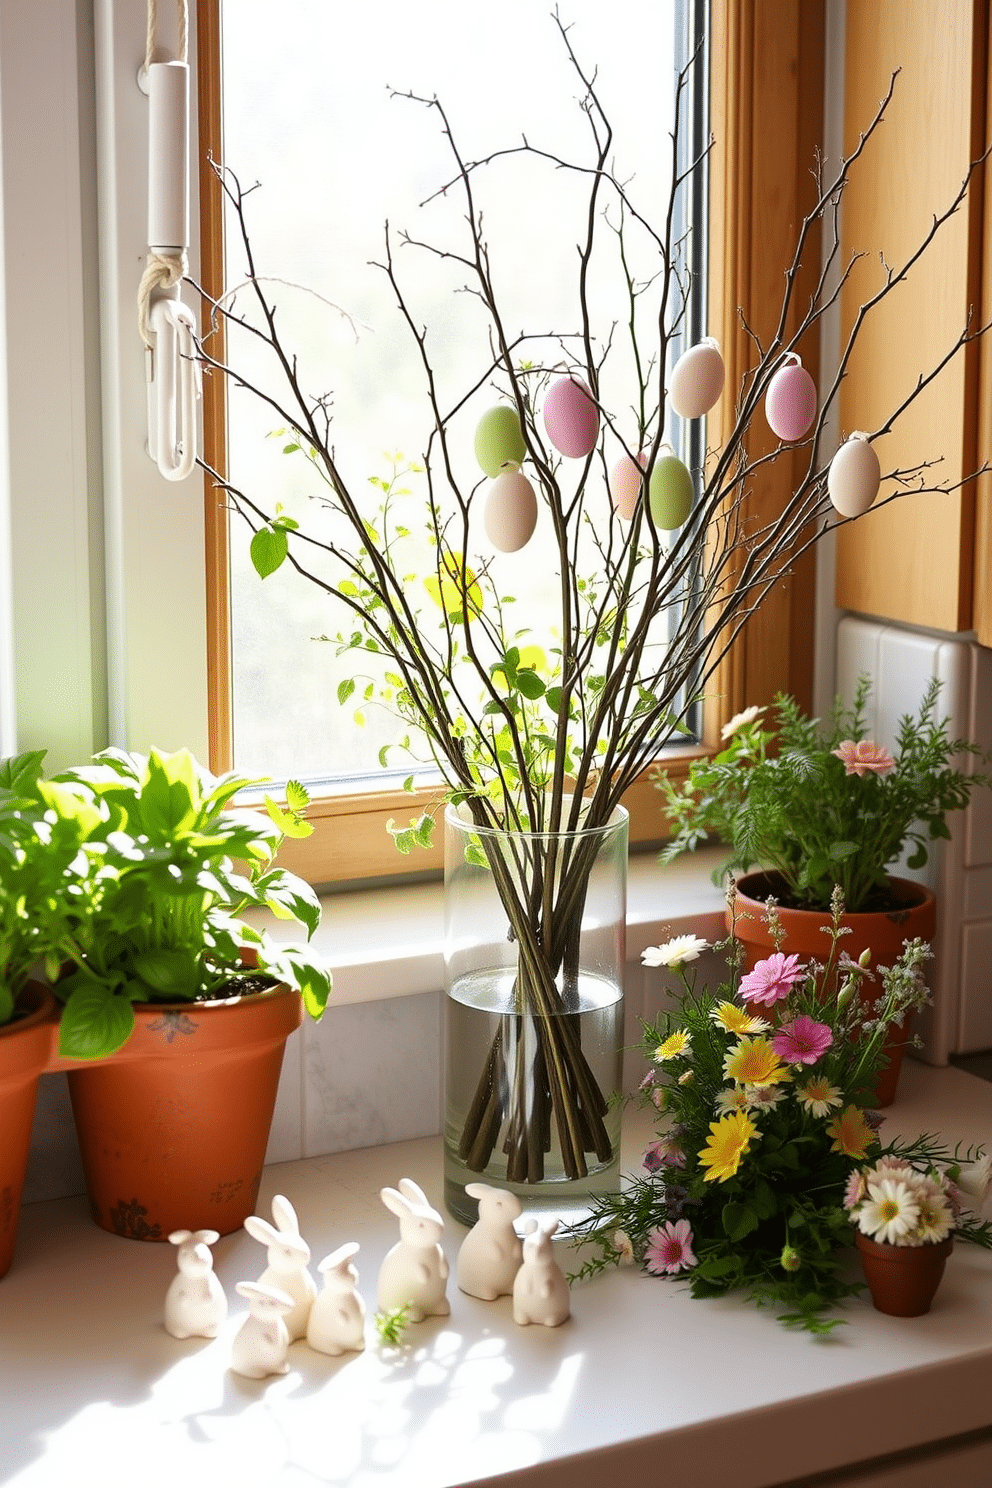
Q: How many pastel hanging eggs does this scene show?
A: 8